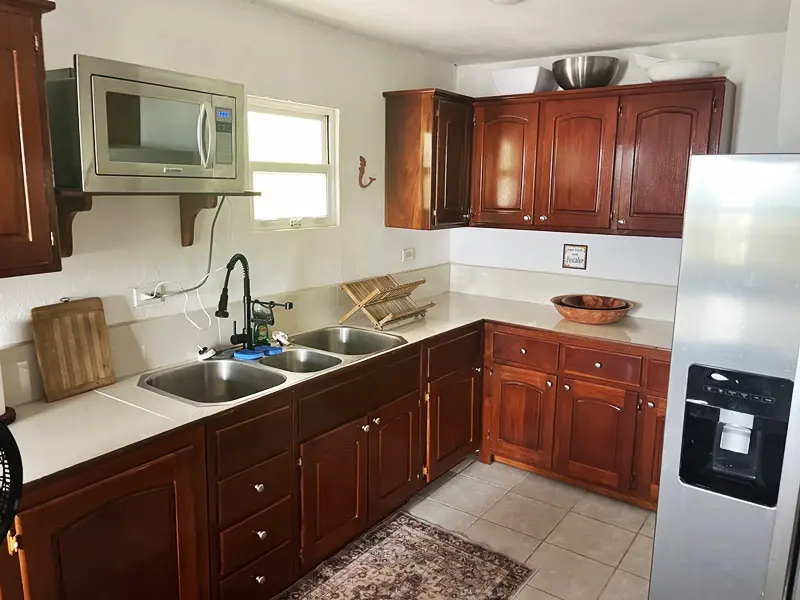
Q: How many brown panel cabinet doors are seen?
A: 12